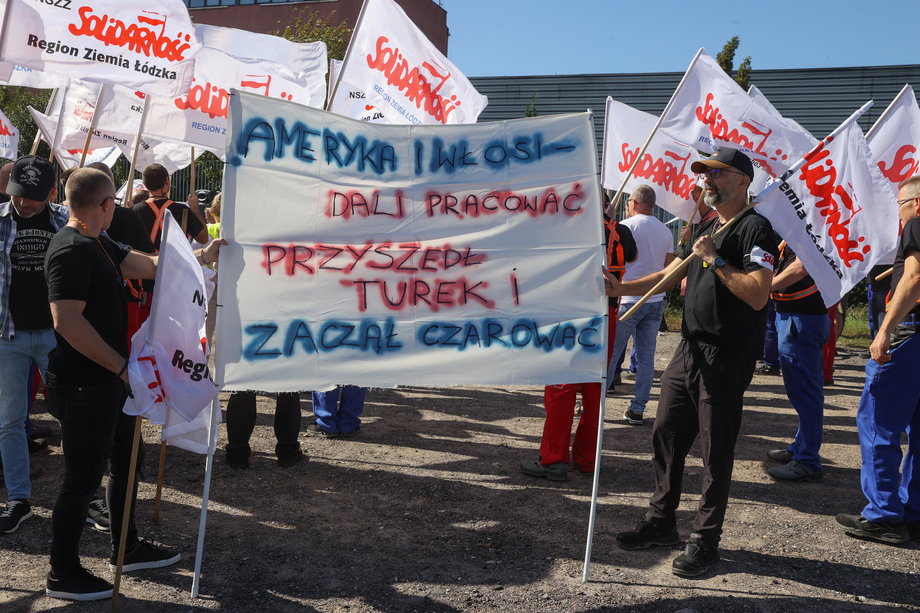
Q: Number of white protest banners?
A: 1